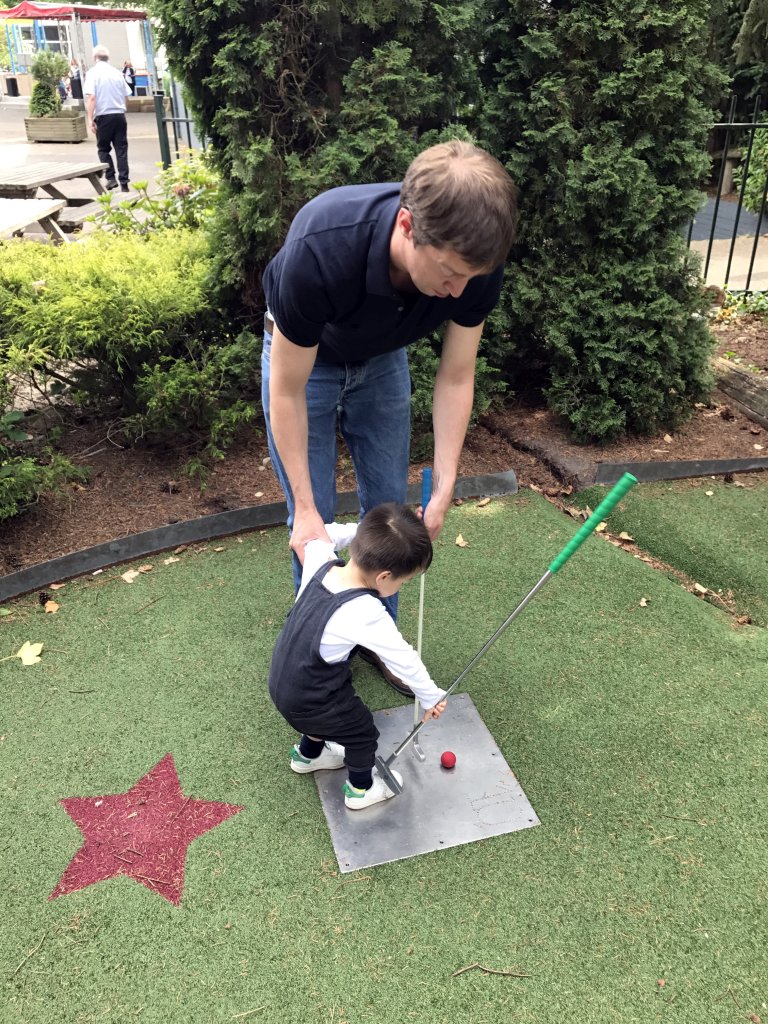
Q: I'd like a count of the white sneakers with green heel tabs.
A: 2